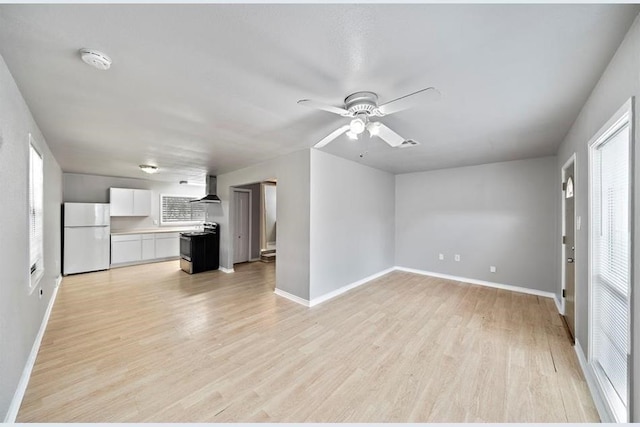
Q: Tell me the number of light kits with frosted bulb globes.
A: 1